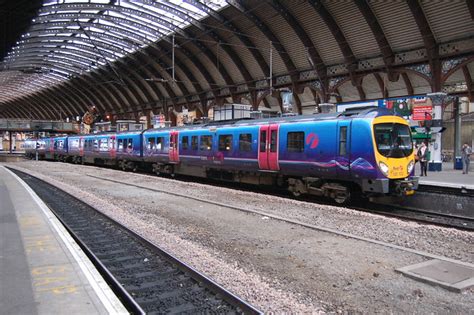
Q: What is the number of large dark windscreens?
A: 1